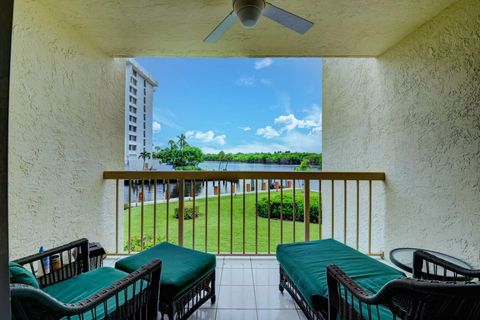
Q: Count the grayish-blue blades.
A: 2